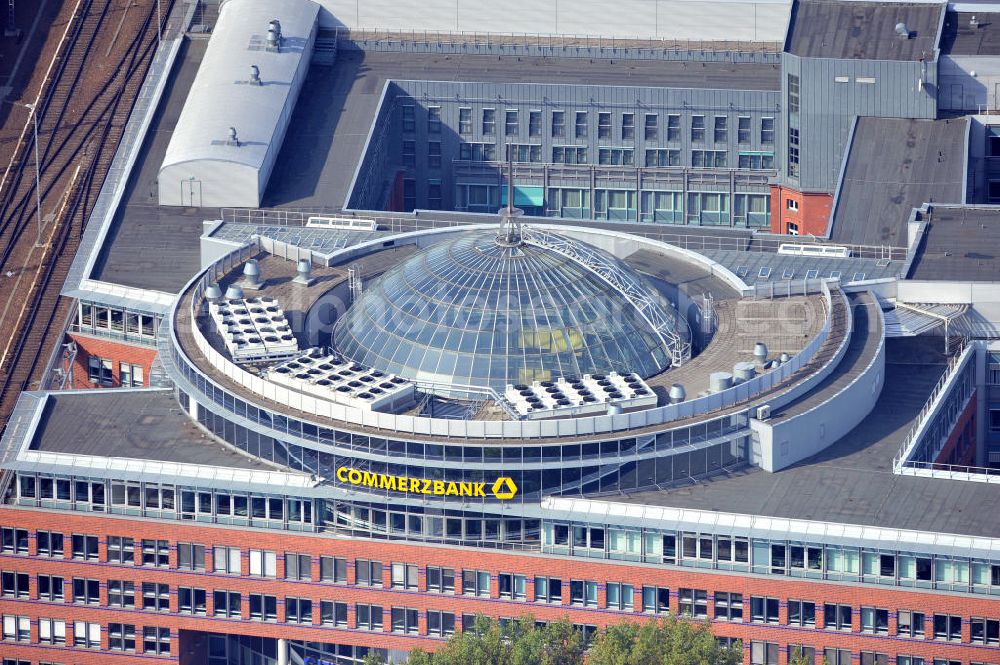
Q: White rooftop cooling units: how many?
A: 3